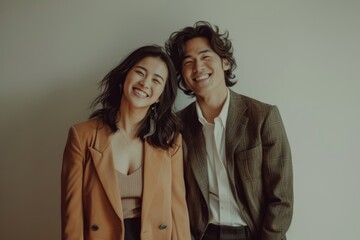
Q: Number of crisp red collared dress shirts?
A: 0